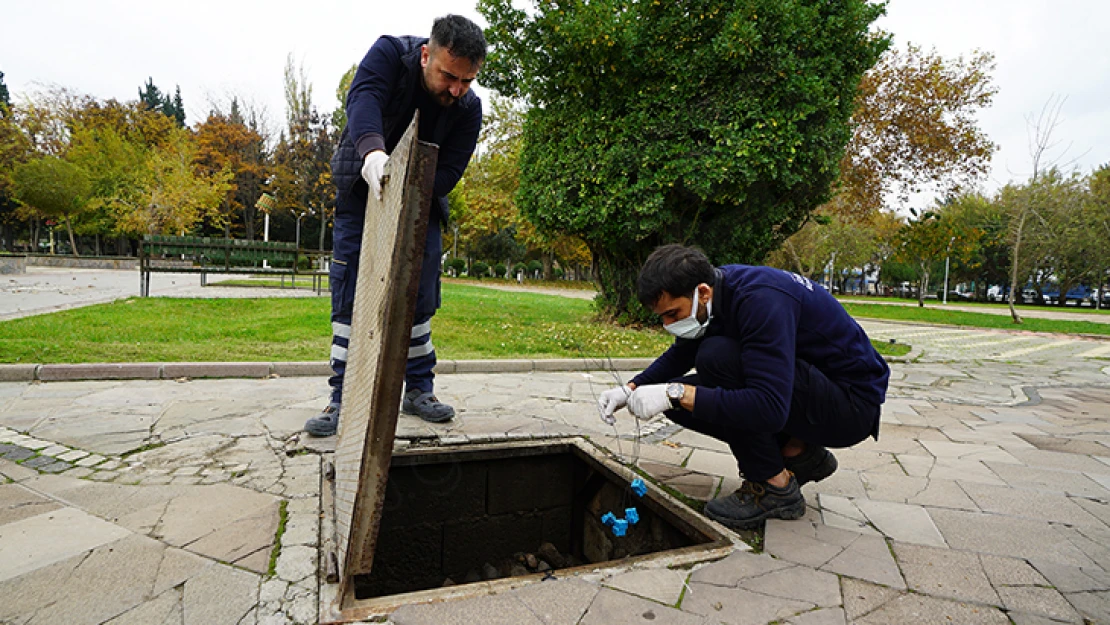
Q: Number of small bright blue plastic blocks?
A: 4